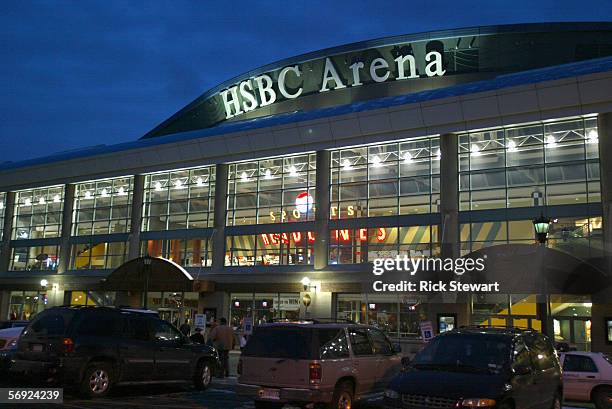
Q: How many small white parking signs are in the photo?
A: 3